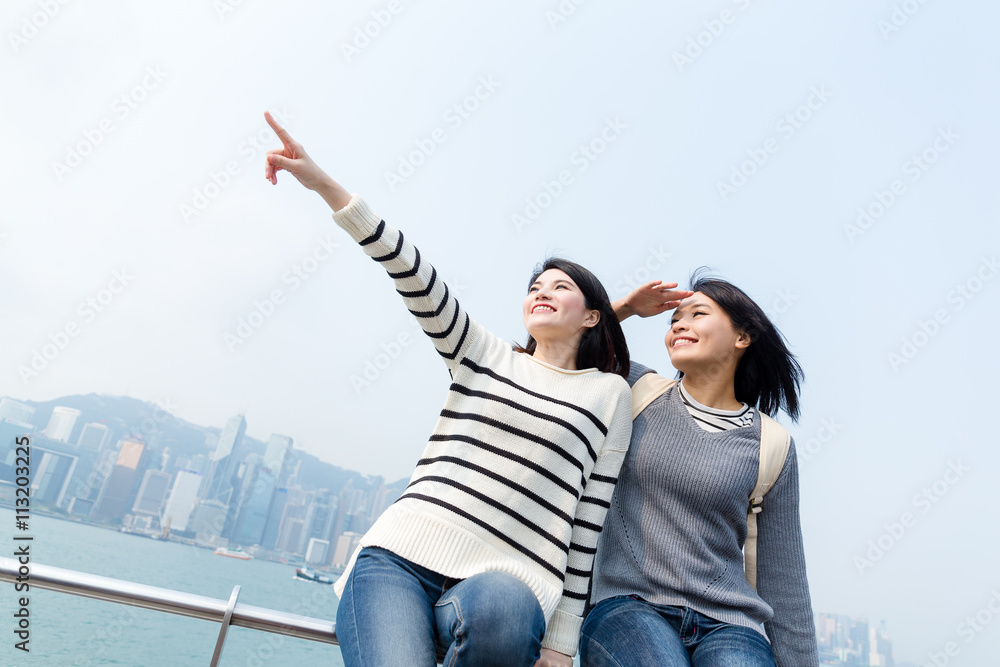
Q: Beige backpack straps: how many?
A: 2